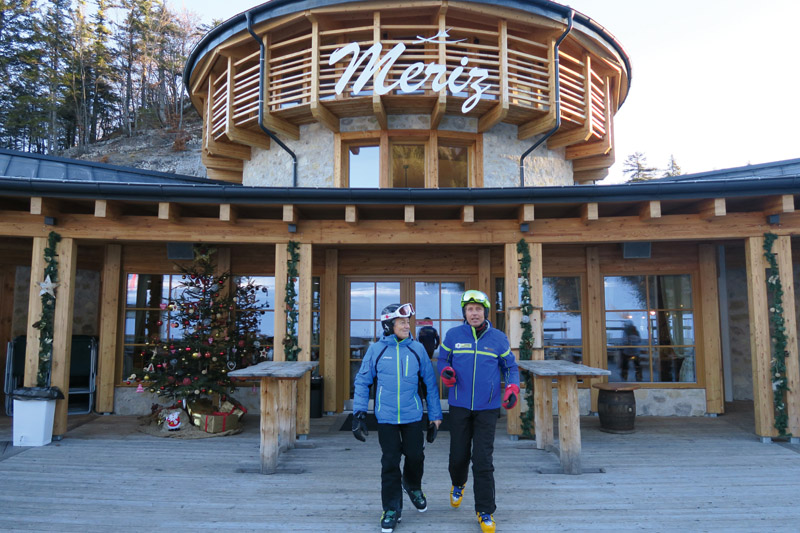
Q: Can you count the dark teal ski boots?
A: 2